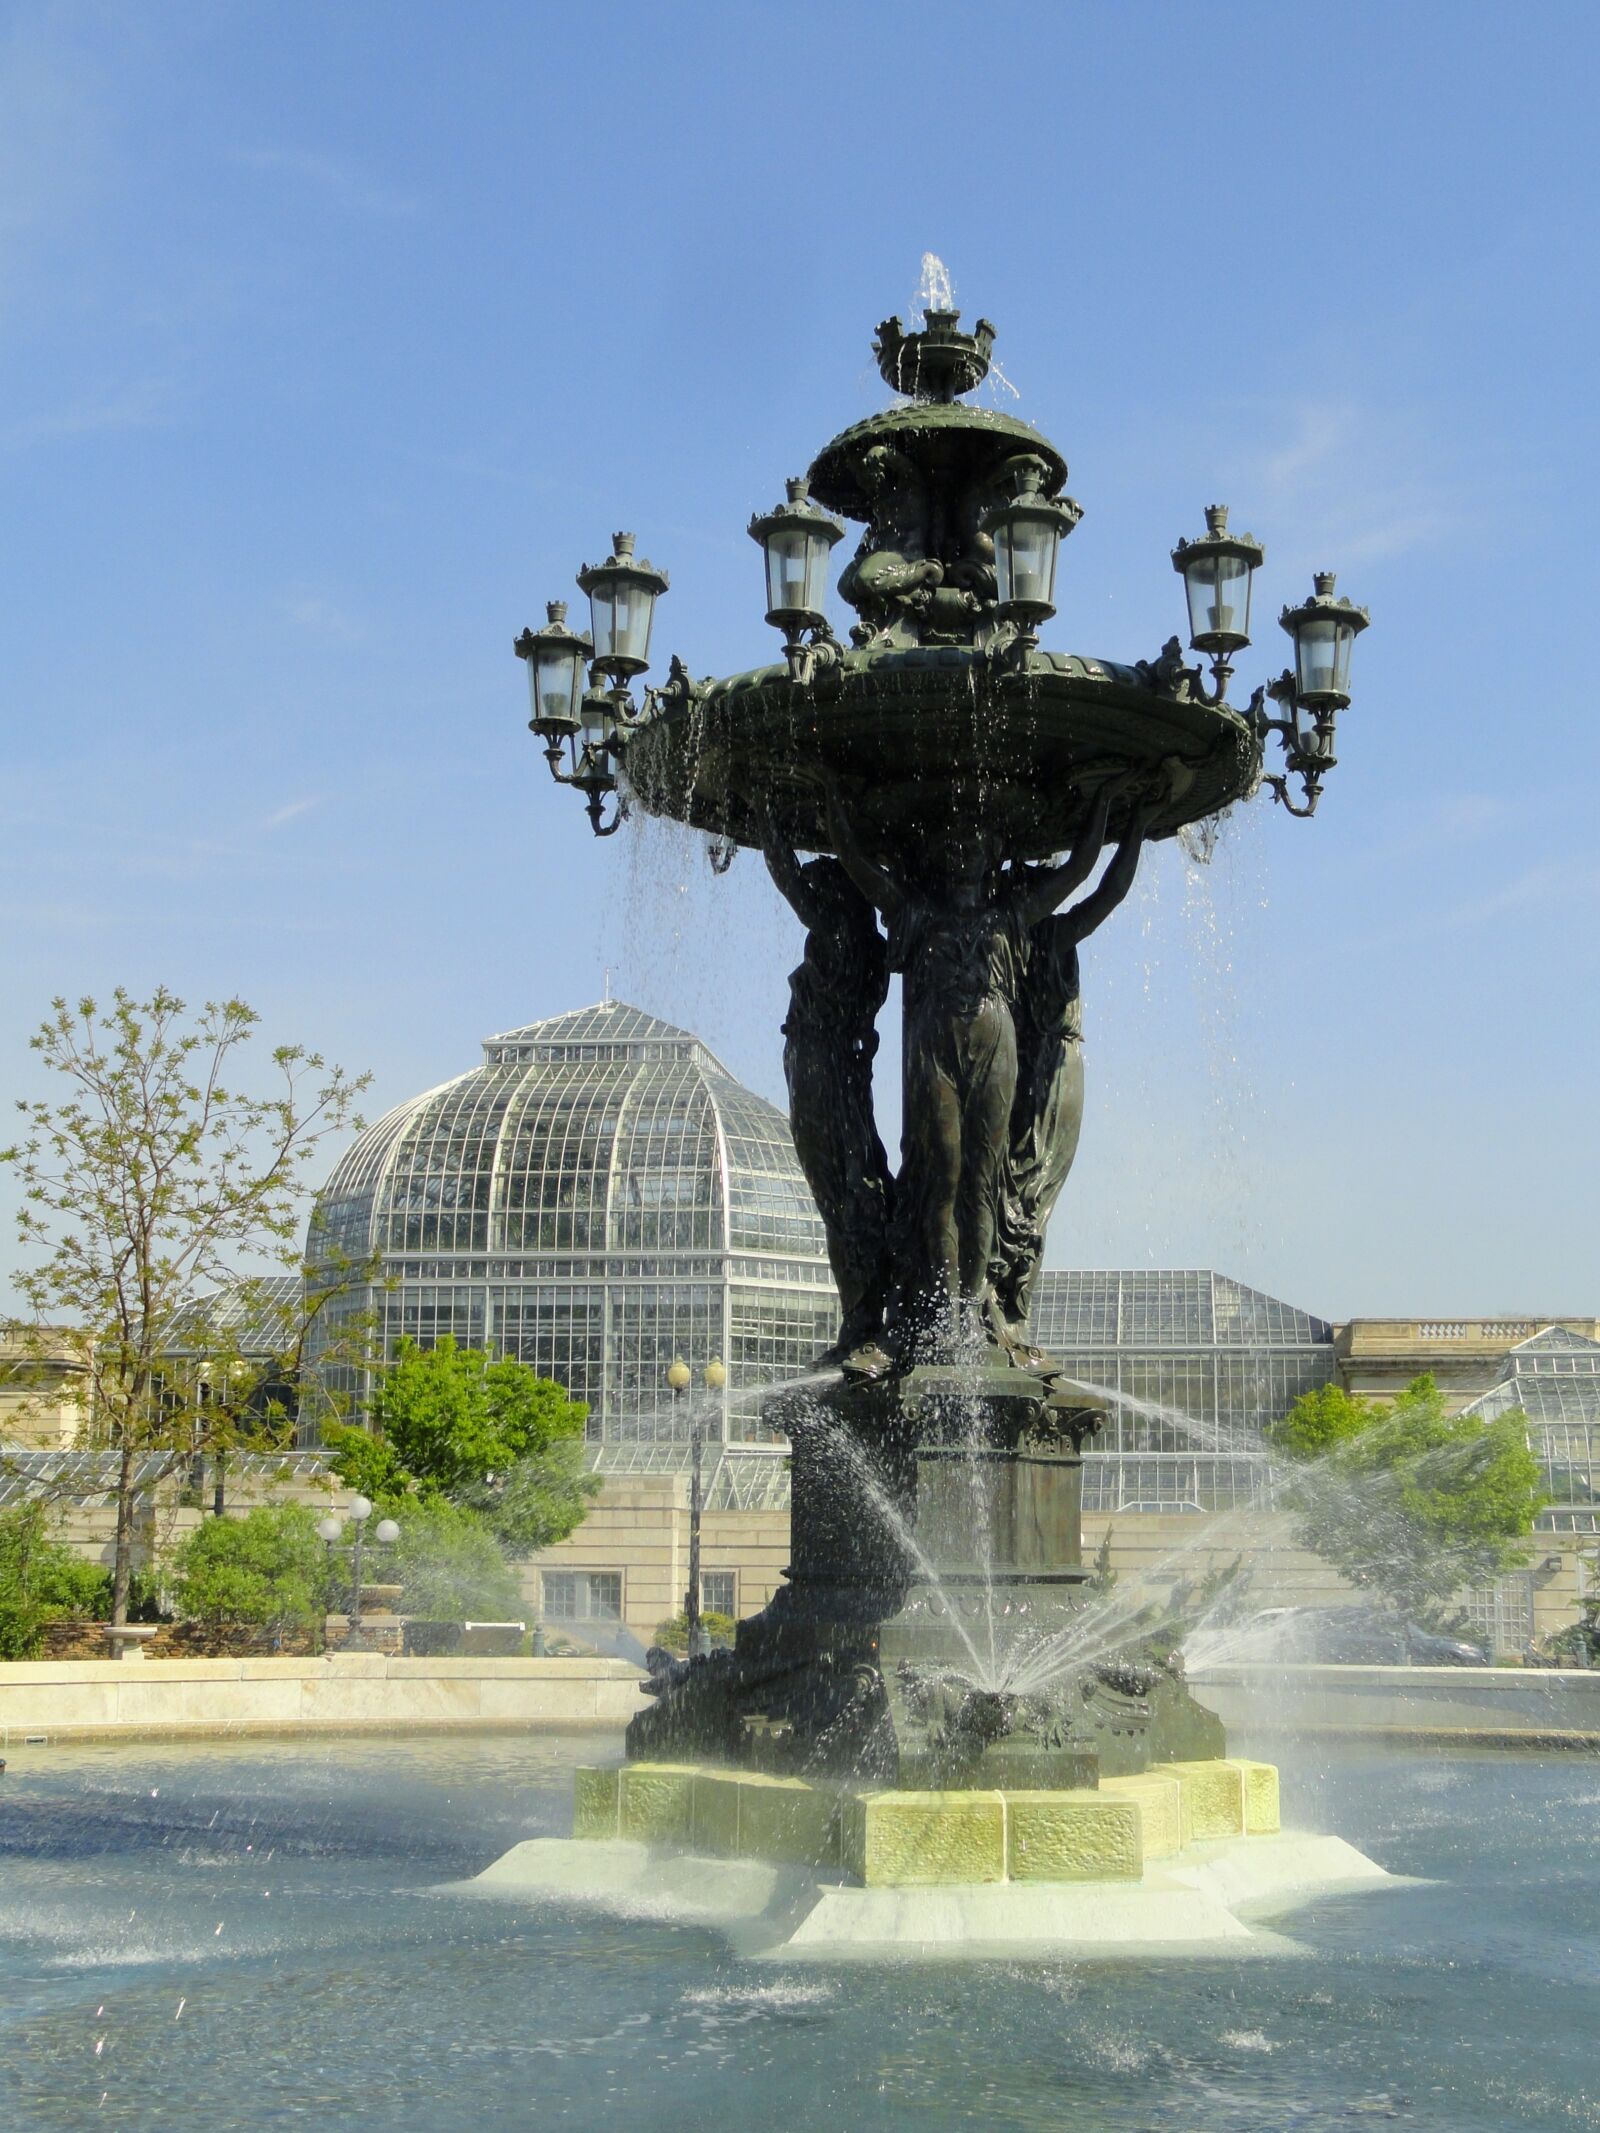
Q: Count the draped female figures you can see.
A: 3